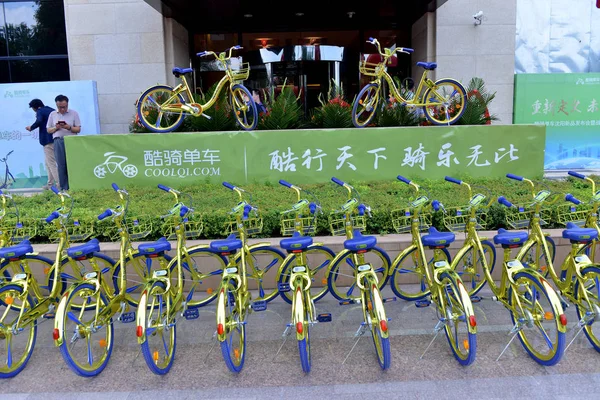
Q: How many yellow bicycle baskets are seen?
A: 13